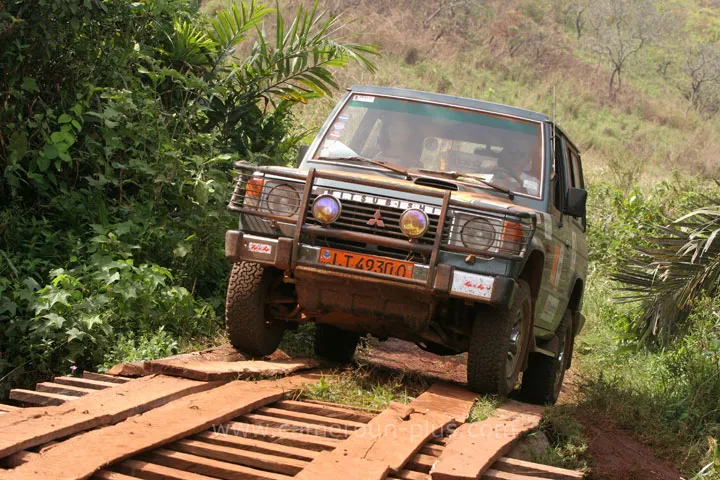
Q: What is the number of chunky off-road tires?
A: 4